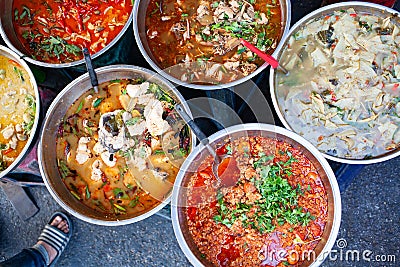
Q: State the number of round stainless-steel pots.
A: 6